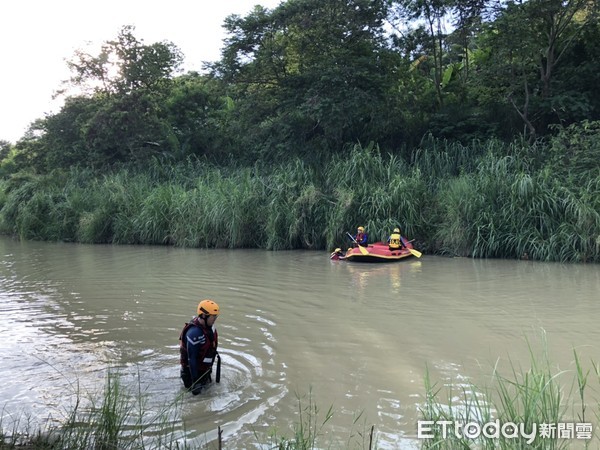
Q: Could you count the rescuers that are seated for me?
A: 2